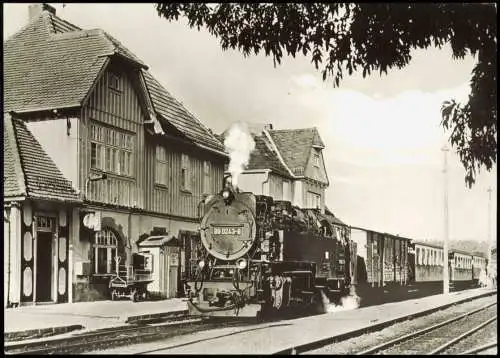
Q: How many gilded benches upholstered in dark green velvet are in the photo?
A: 0